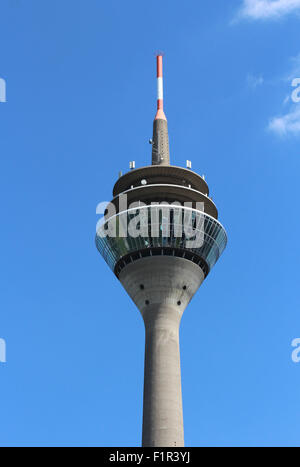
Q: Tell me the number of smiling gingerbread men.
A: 0